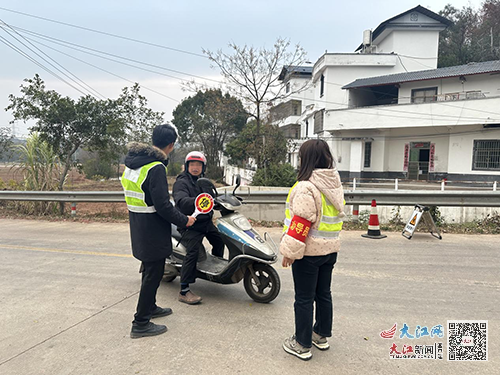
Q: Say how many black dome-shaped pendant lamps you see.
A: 0